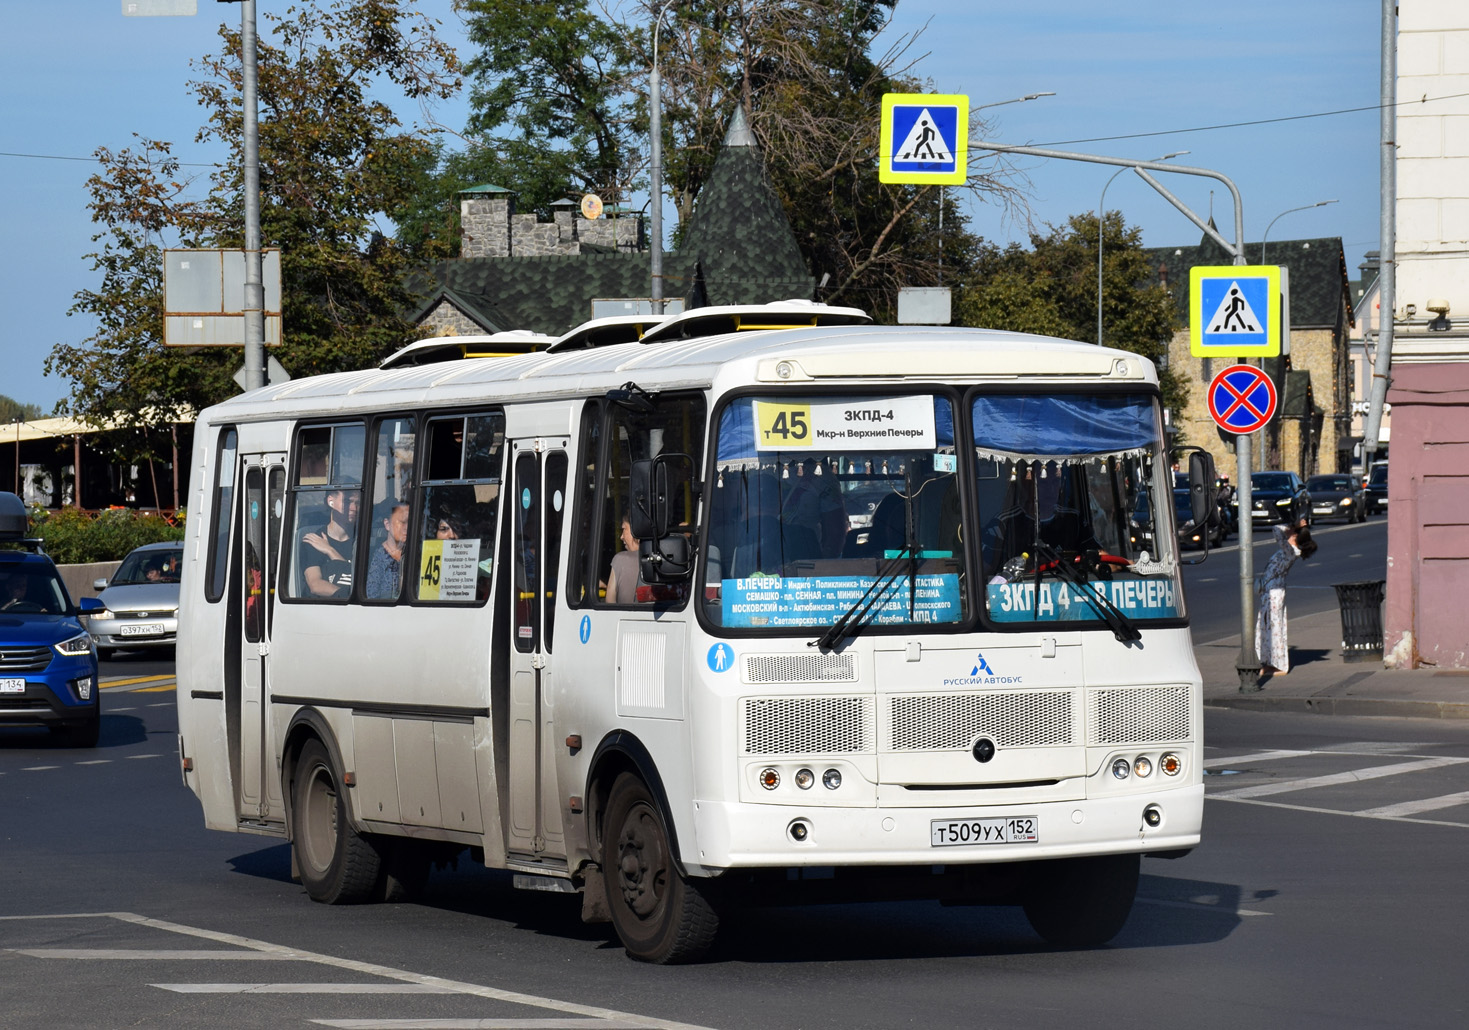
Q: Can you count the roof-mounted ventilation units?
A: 3